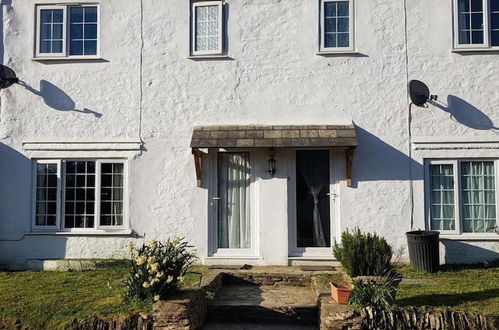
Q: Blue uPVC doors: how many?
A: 0